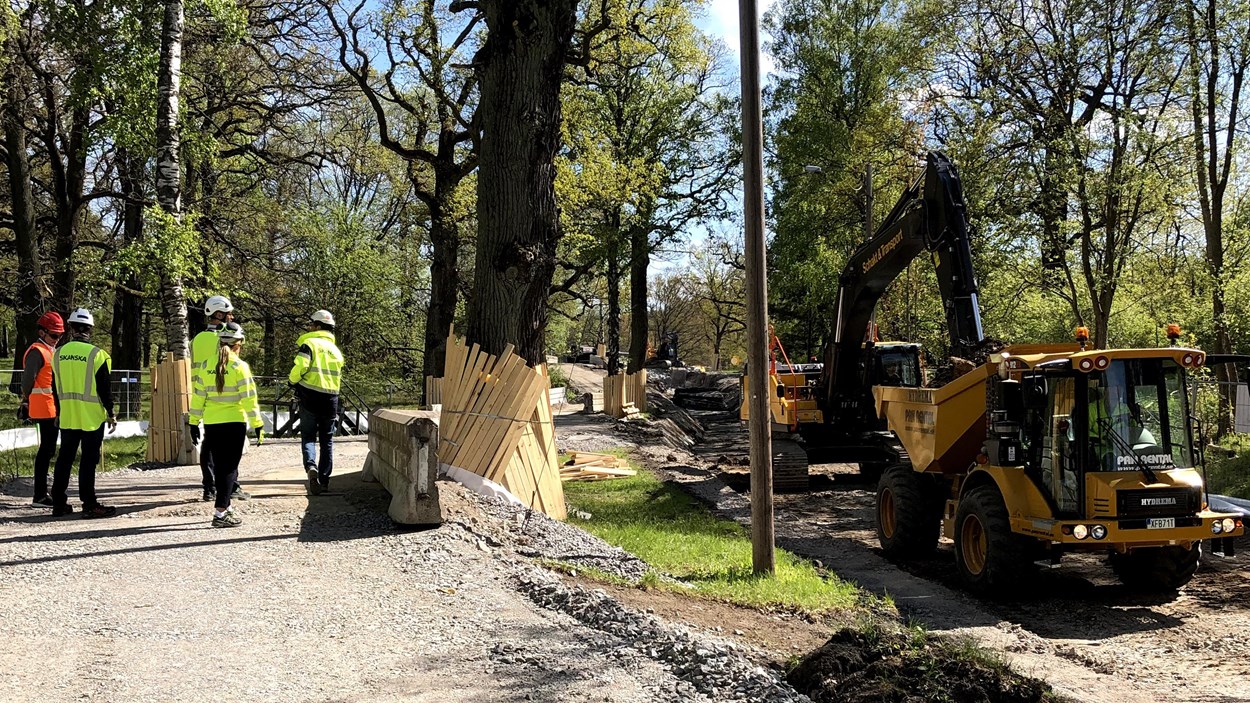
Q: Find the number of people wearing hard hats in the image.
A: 5